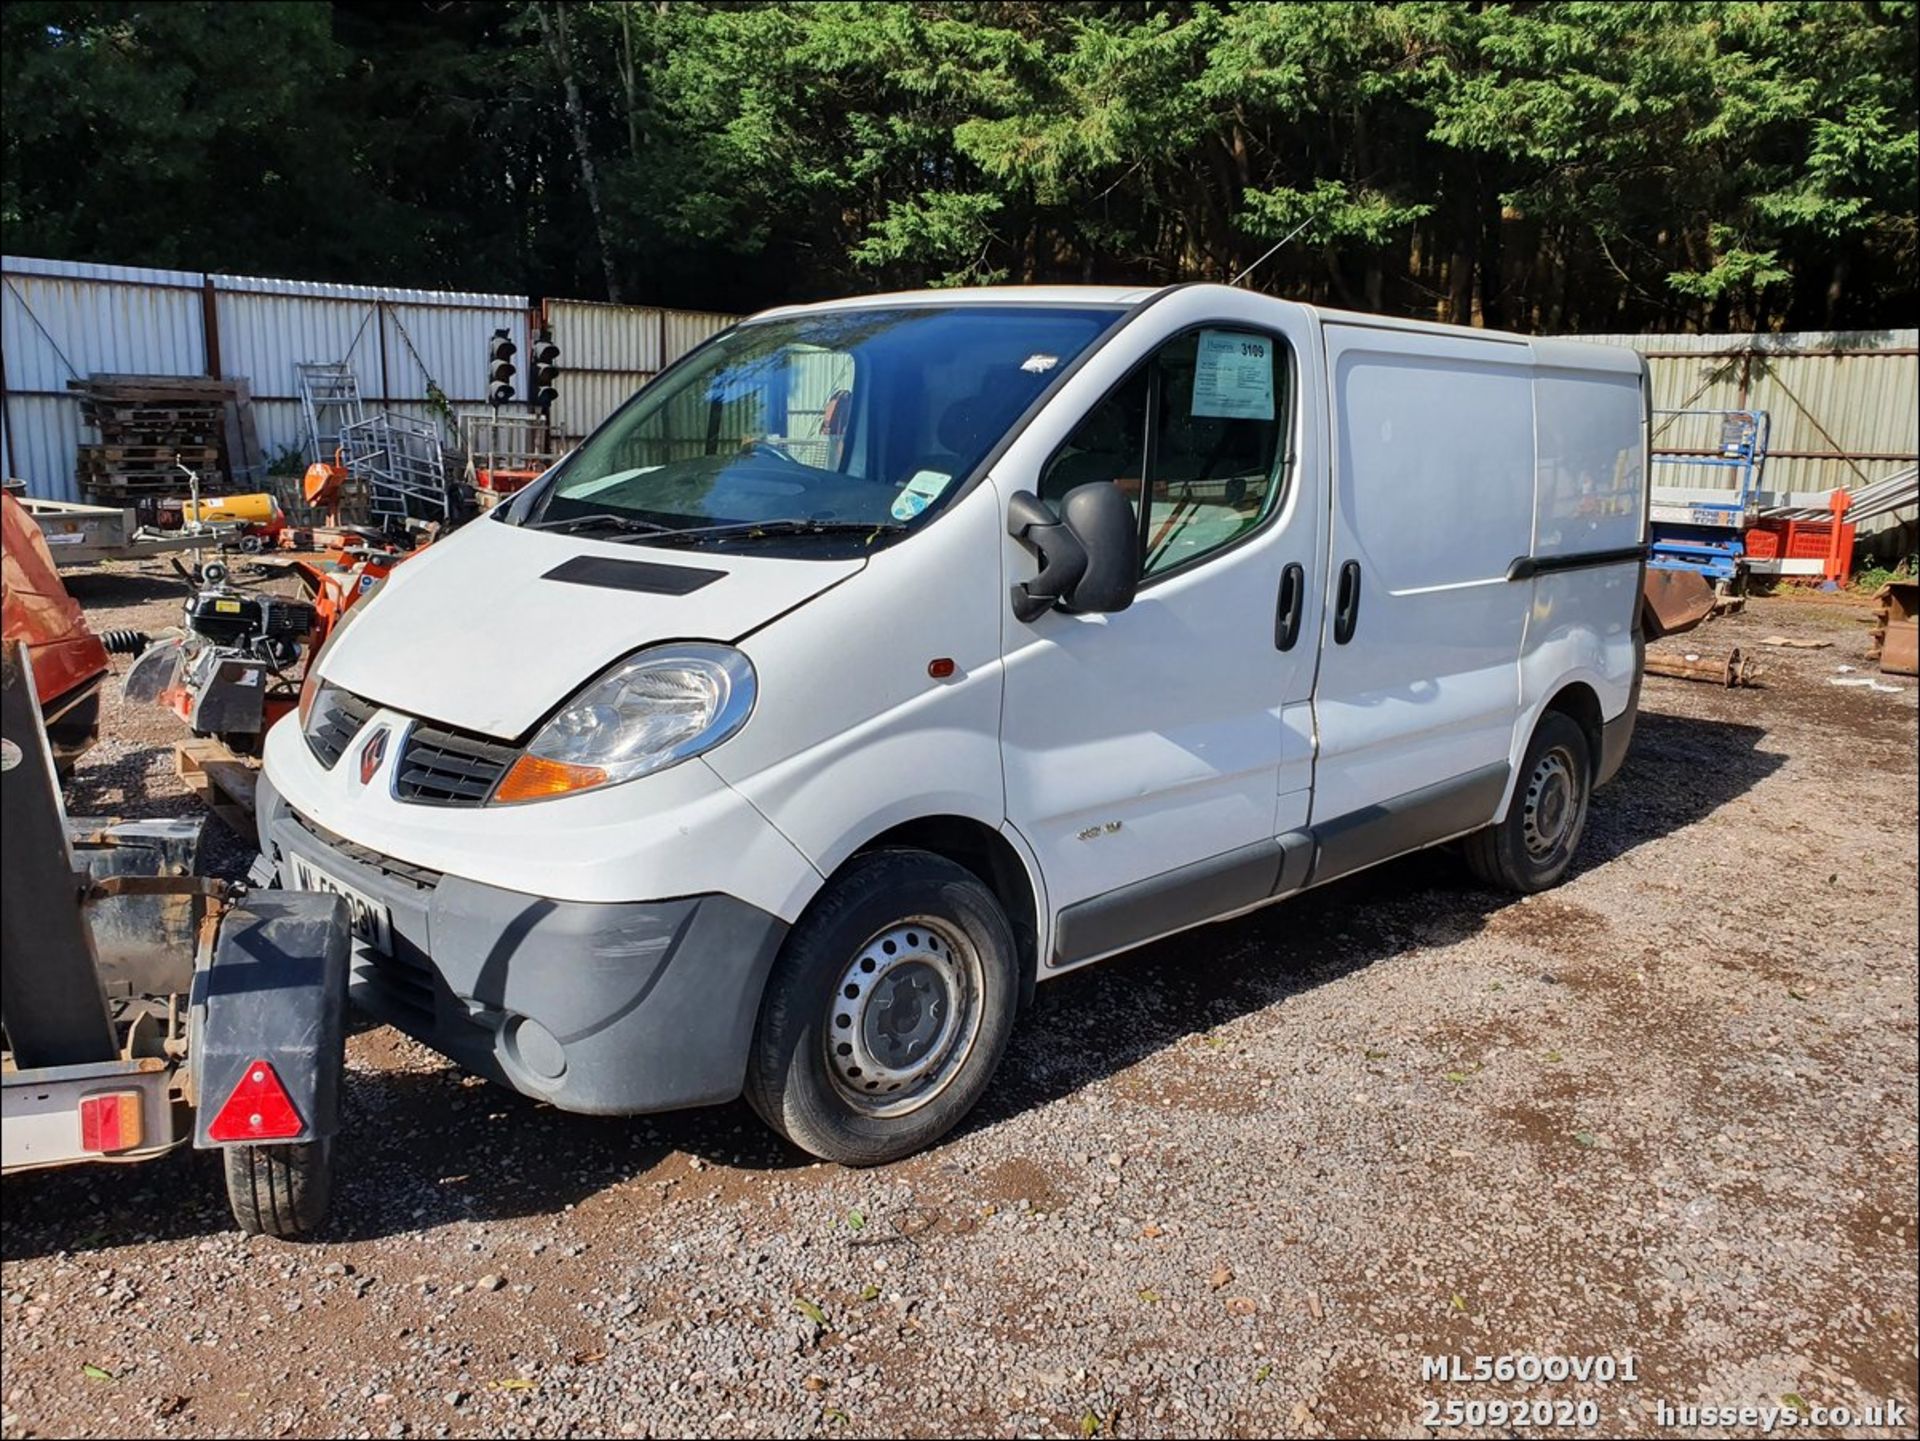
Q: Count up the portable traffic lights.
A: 2